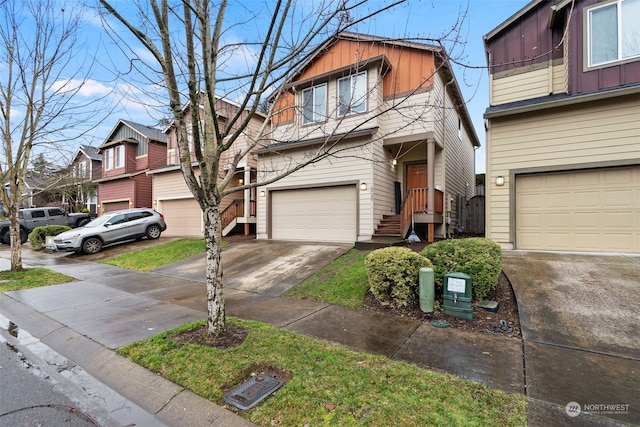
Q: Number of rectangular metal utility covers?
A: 1